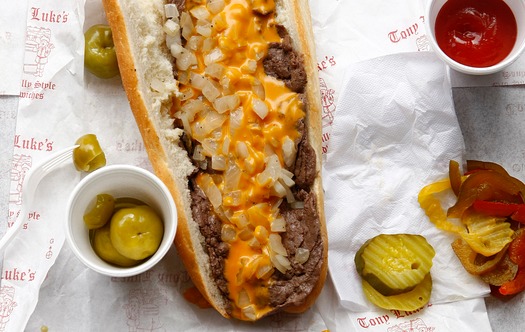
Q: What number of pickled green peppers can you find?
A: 5